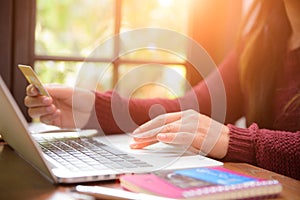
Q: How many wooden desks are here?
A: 1